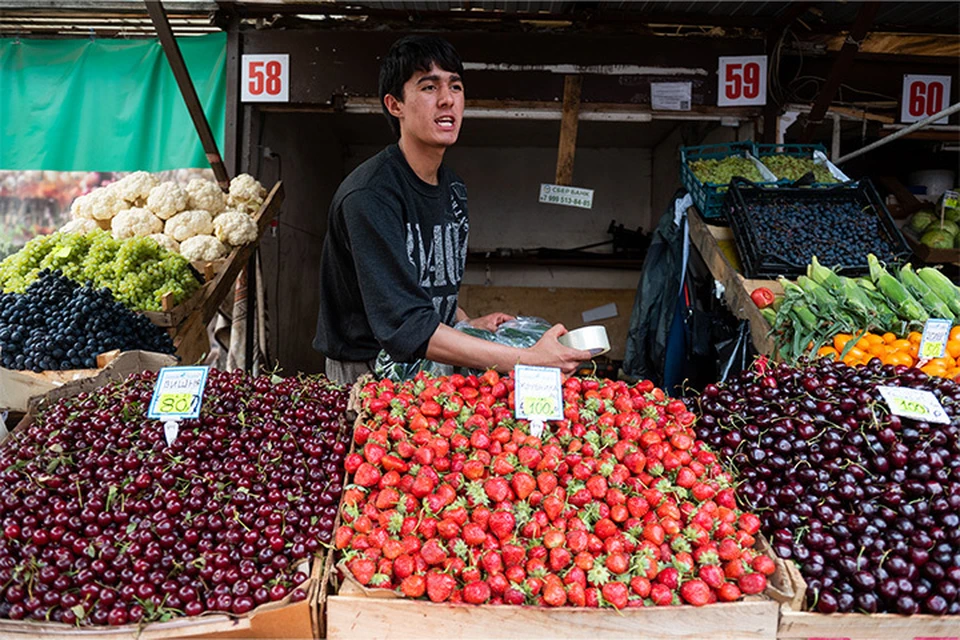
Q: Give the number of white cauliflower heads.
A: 12